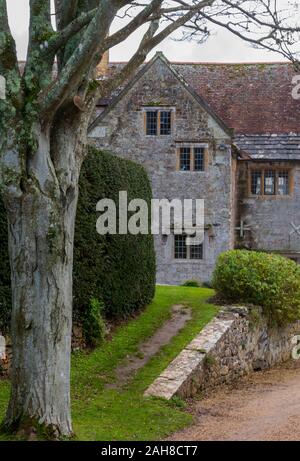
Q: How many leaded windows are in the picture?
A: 4